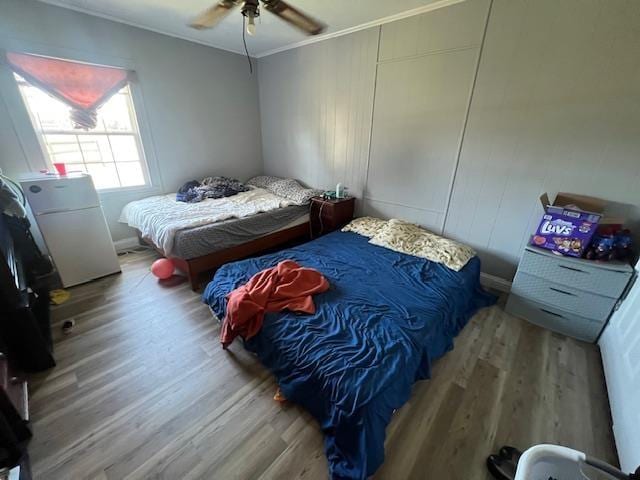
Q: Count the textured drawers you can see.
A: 3